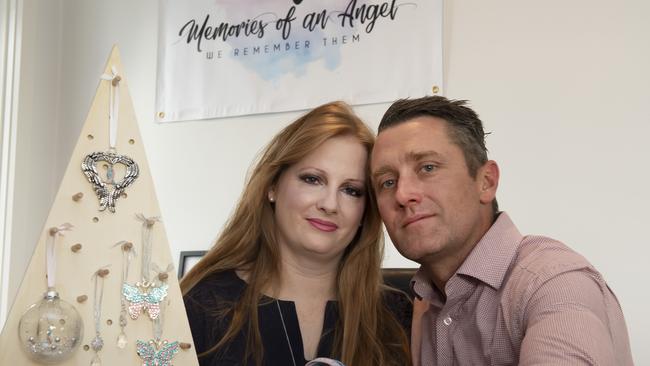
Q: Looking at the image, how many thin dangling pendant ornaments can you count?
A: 2